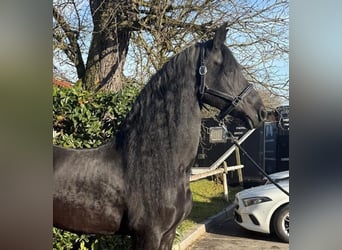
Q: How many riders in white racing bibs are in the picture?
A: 0